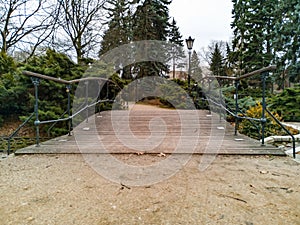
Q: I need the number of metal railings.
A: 2